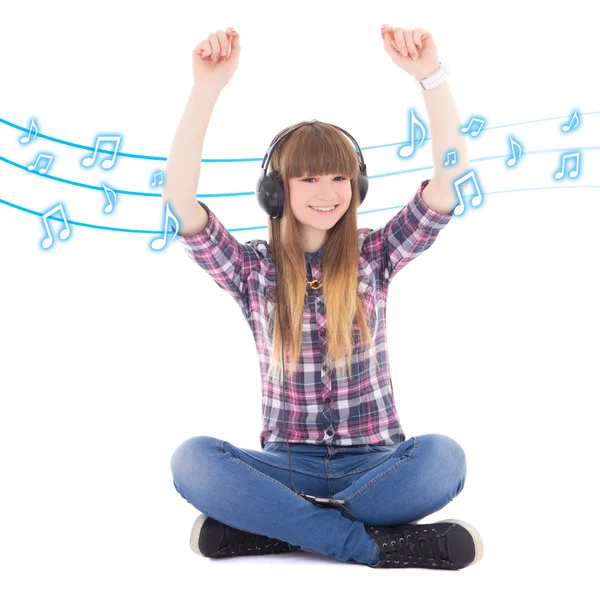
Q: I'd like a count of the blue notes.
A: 14